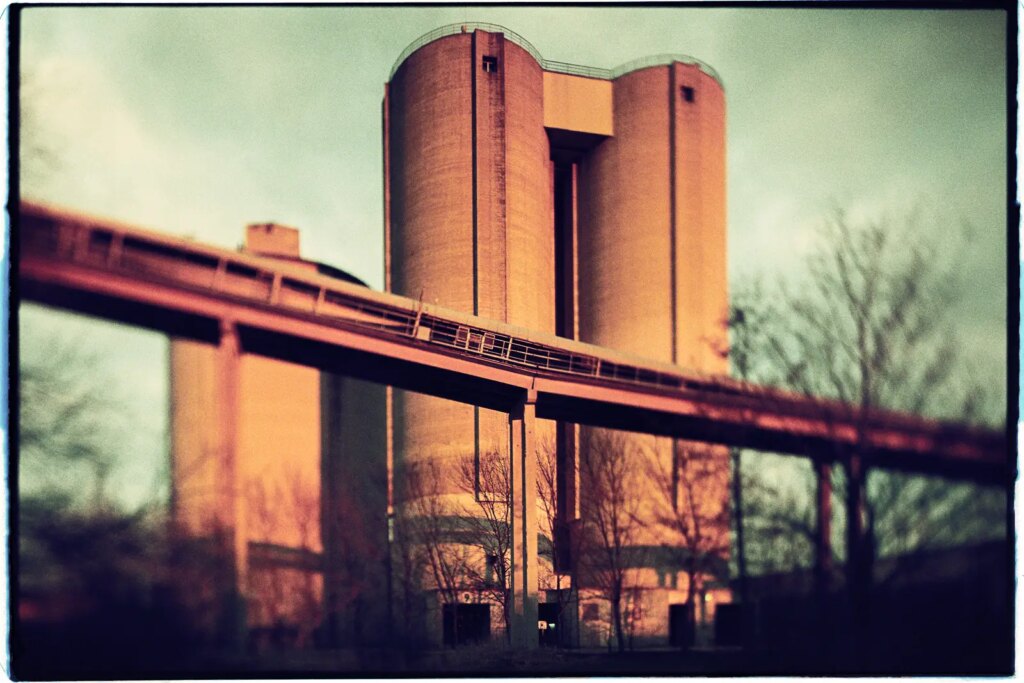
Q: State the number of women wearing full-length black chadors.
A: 0